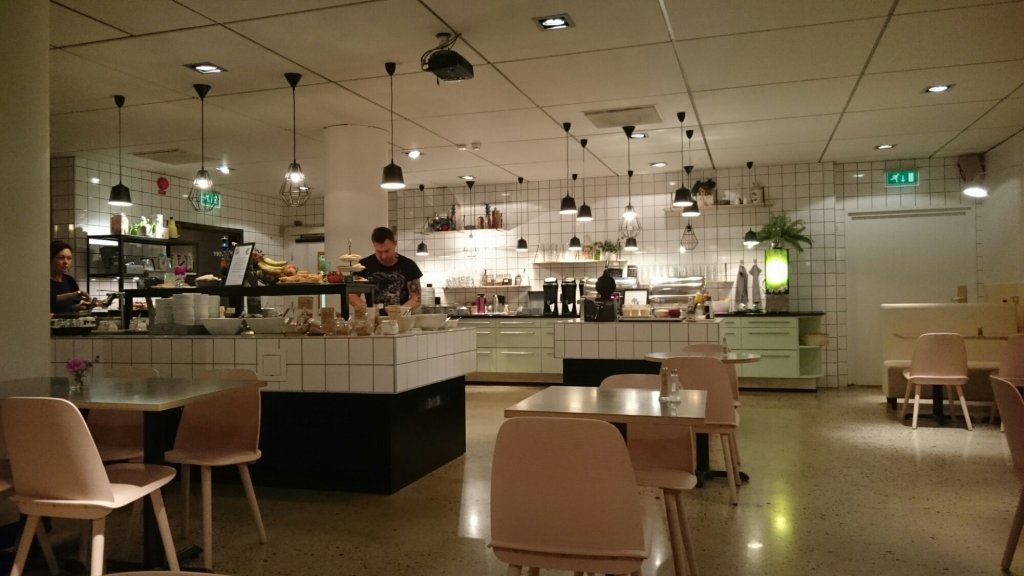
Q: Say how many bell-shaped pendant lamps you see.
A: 11